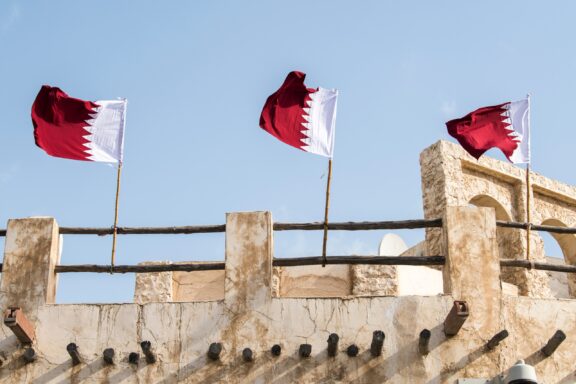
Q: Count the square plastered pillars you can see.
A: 3